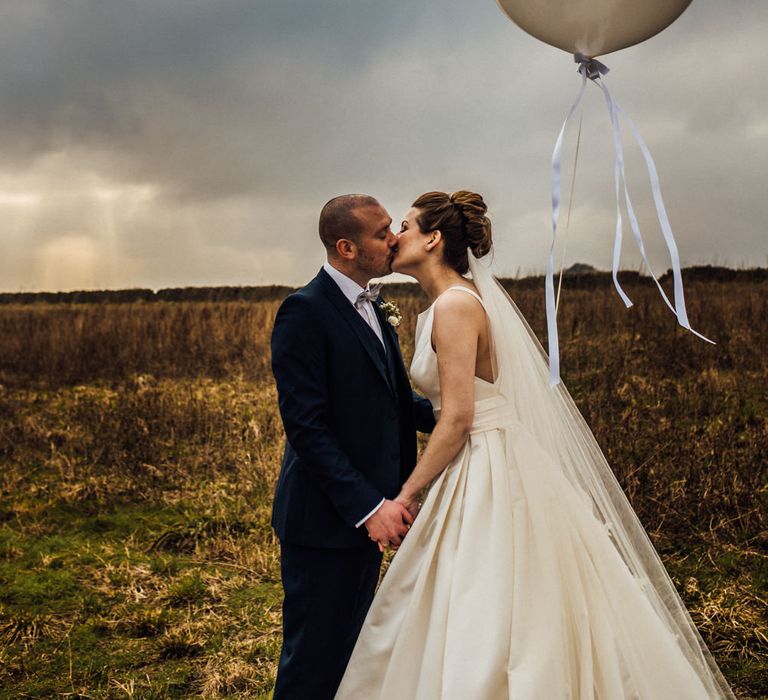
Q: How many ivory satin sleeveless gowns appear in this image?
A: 1